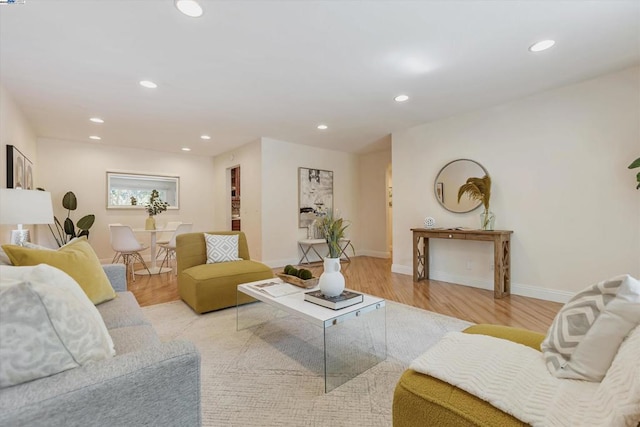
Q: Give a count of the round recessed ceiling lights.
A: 9